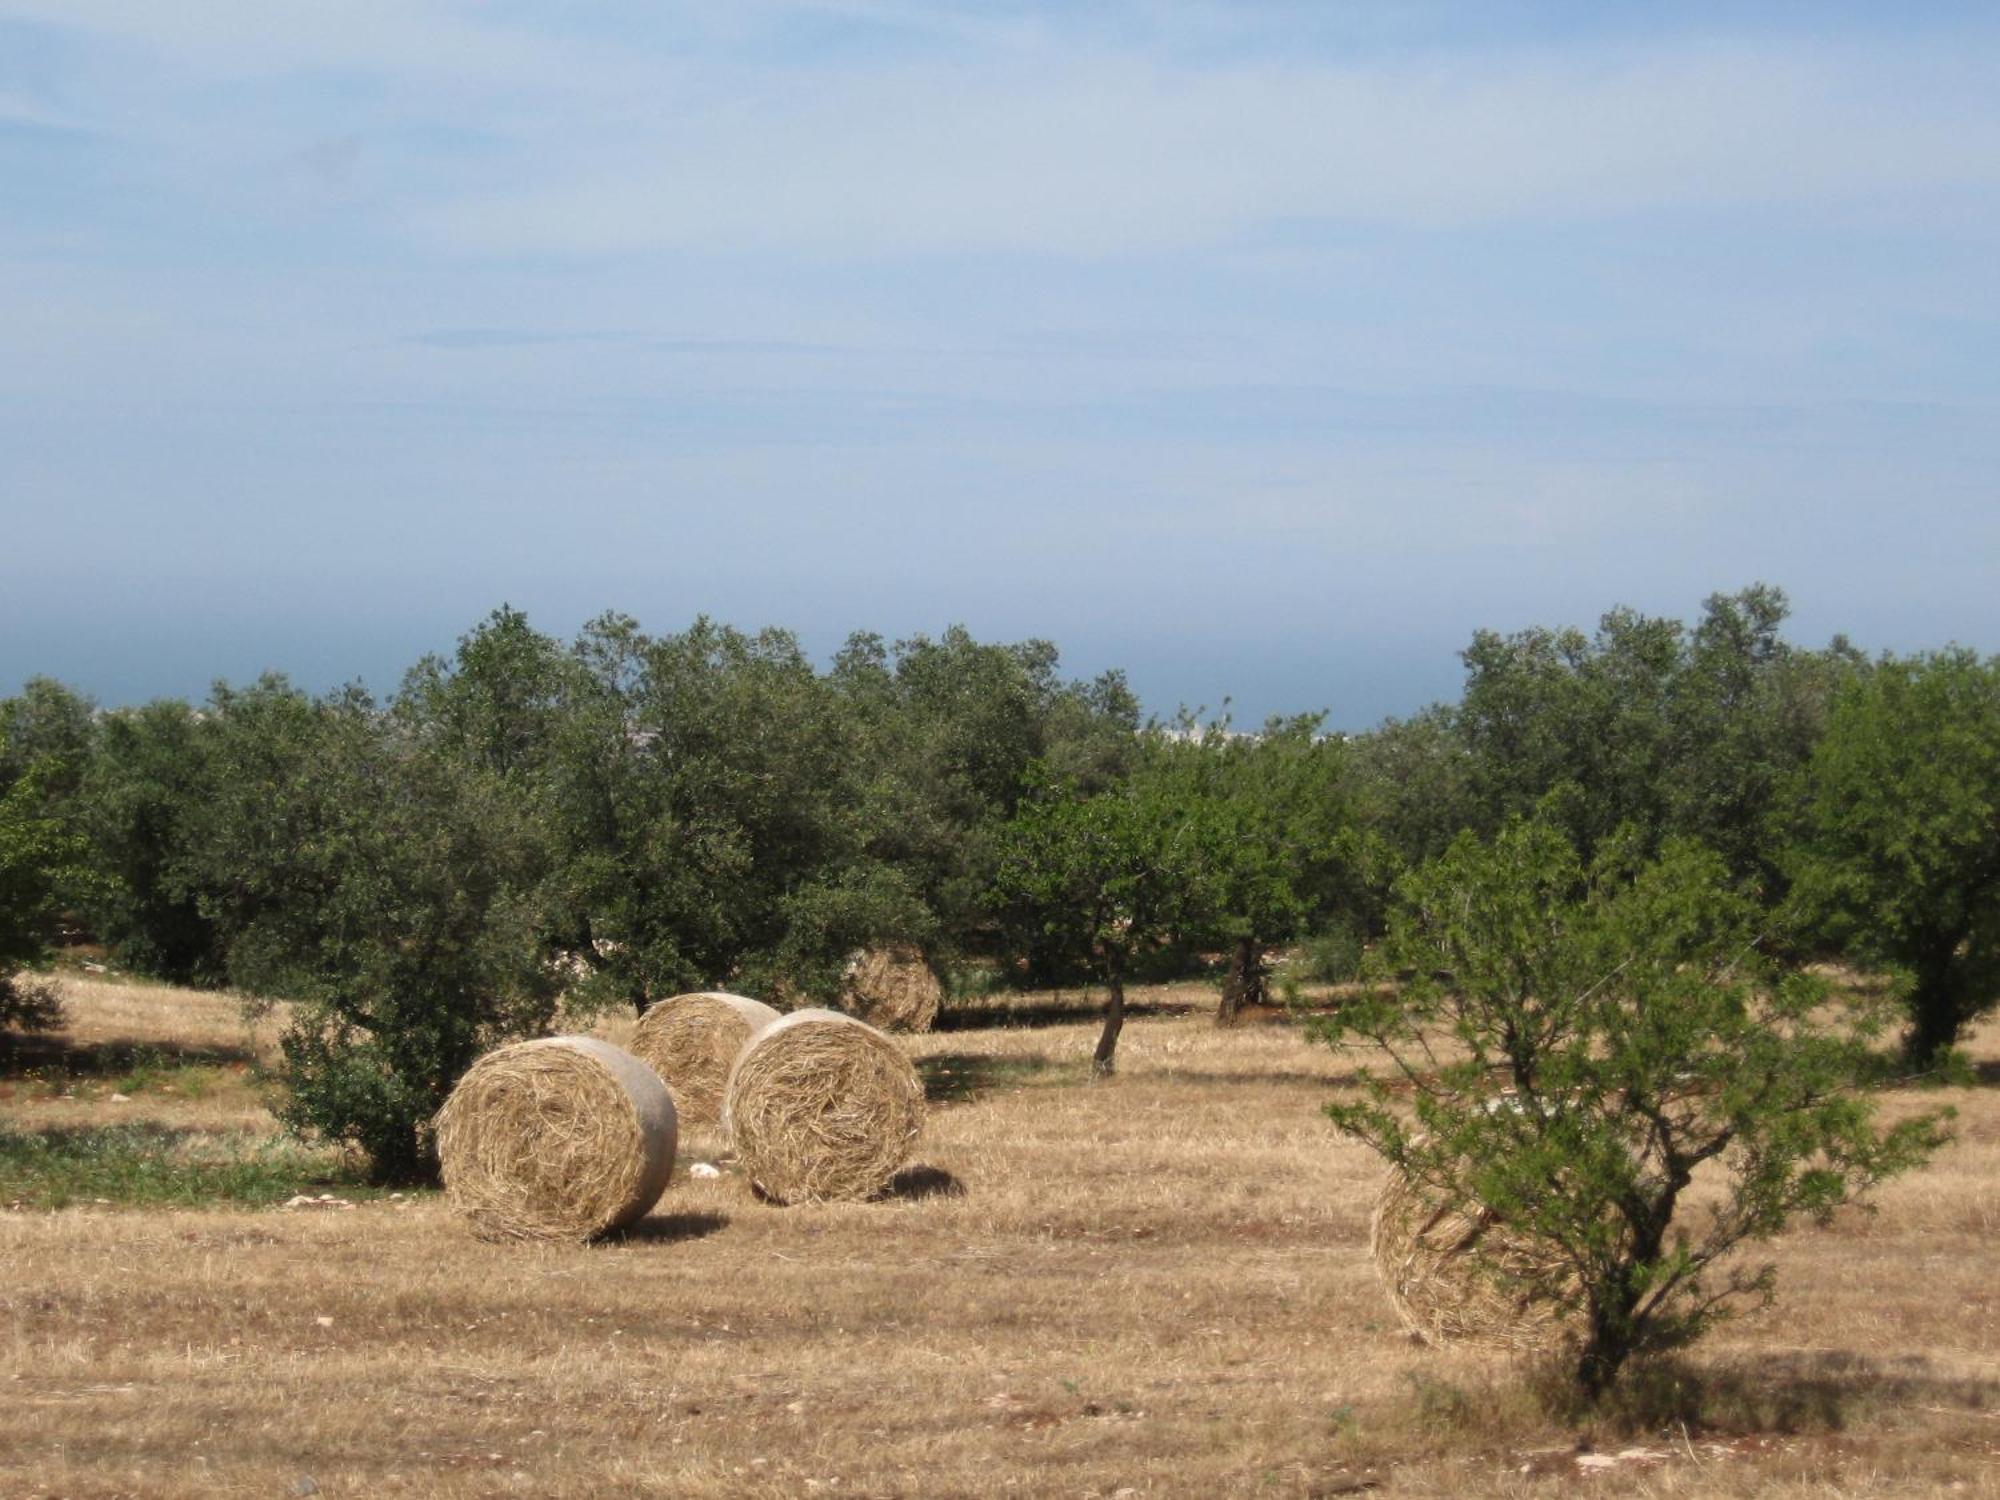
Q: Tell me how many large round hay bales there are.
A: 5